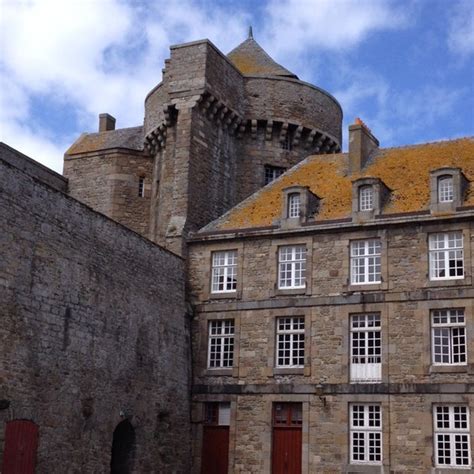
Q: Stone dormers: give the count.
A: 3